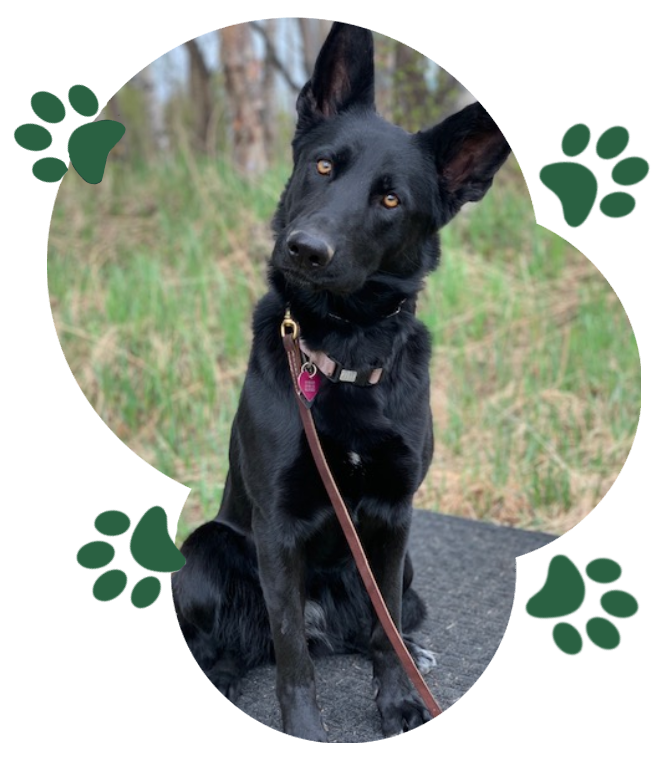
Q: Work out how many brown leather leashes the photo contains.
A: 1